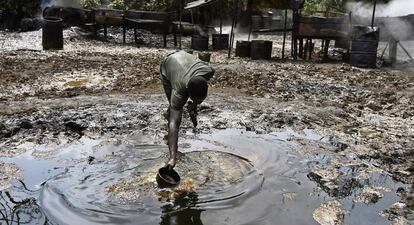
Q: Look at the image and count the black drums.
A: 6